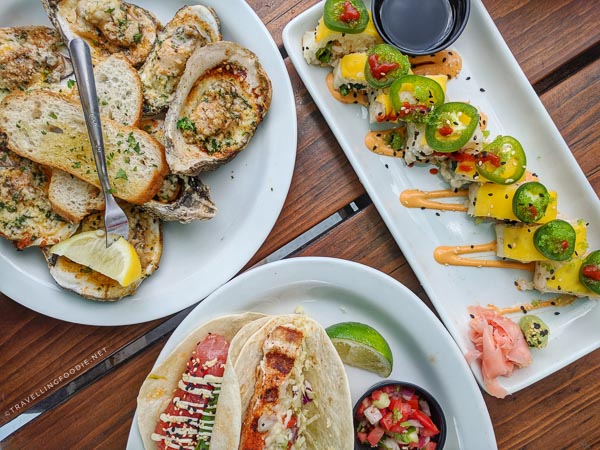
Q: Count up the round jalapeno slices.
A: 8